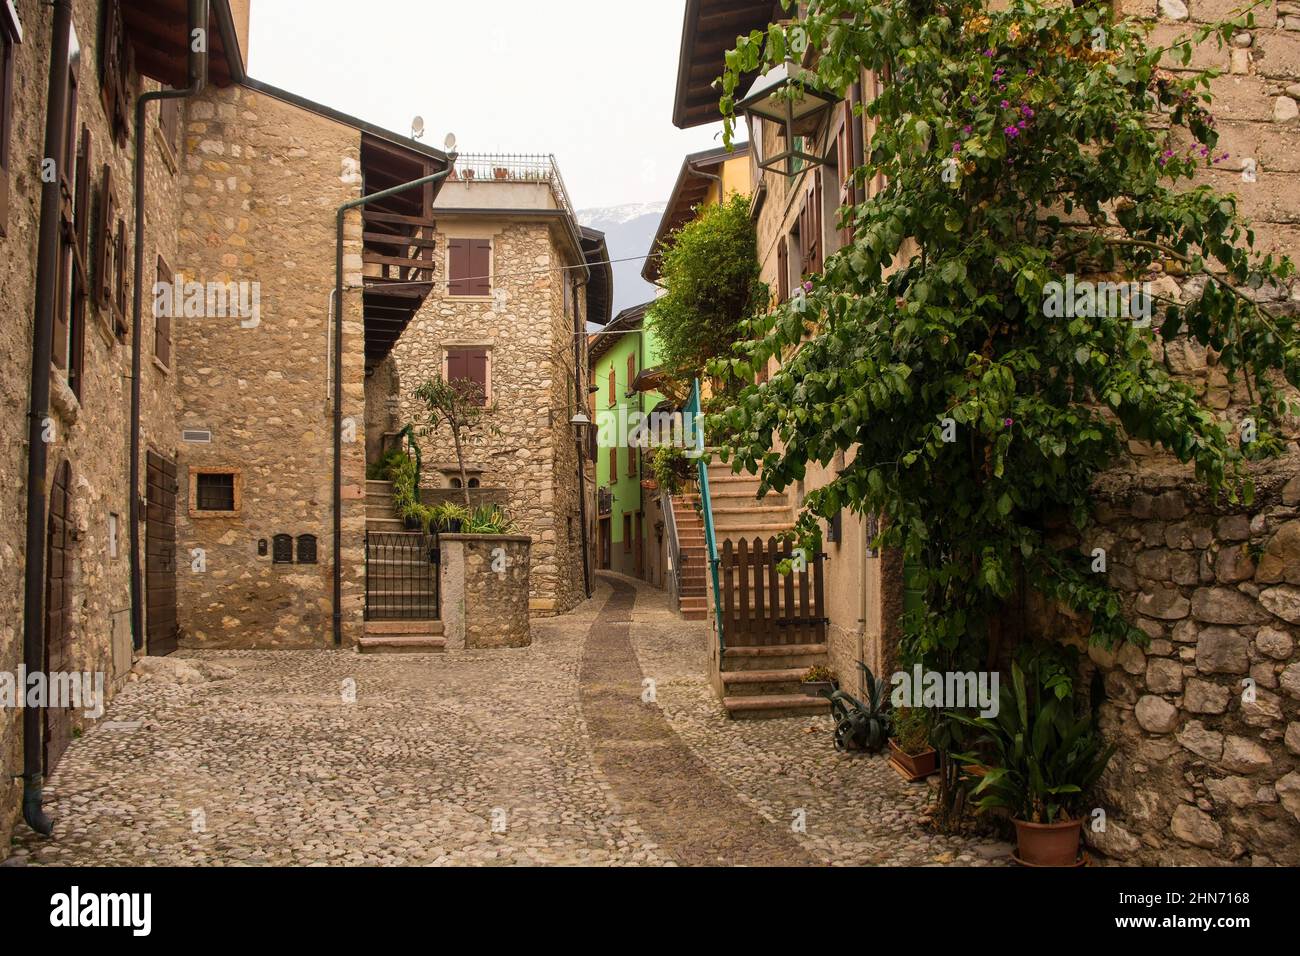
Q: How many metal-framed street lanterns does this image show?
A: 2